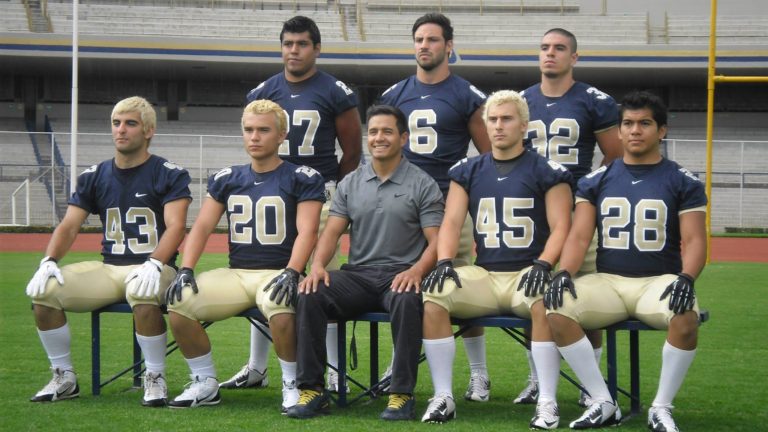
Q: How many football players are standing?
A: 3